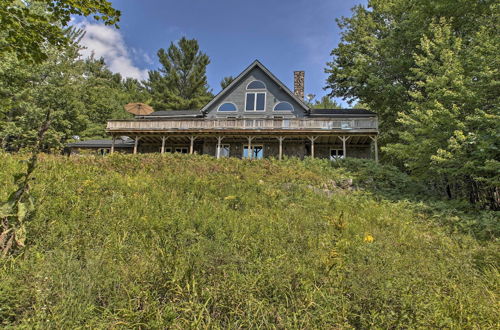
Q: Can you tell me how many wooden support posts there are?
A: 10